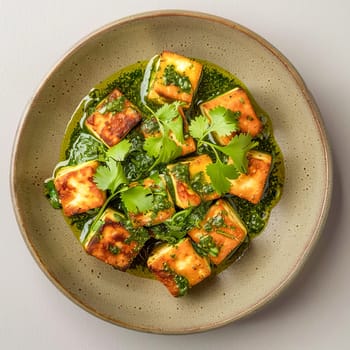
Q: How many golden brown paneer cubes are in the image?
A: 11